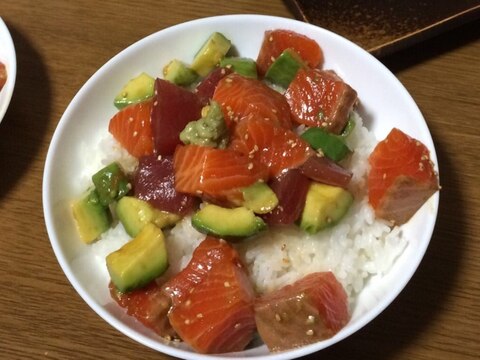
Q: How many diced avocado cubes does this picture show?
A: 13